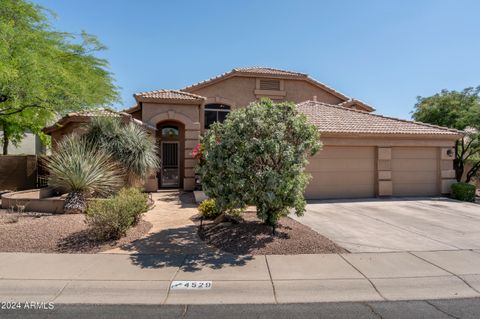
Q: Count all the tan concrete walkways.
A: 1